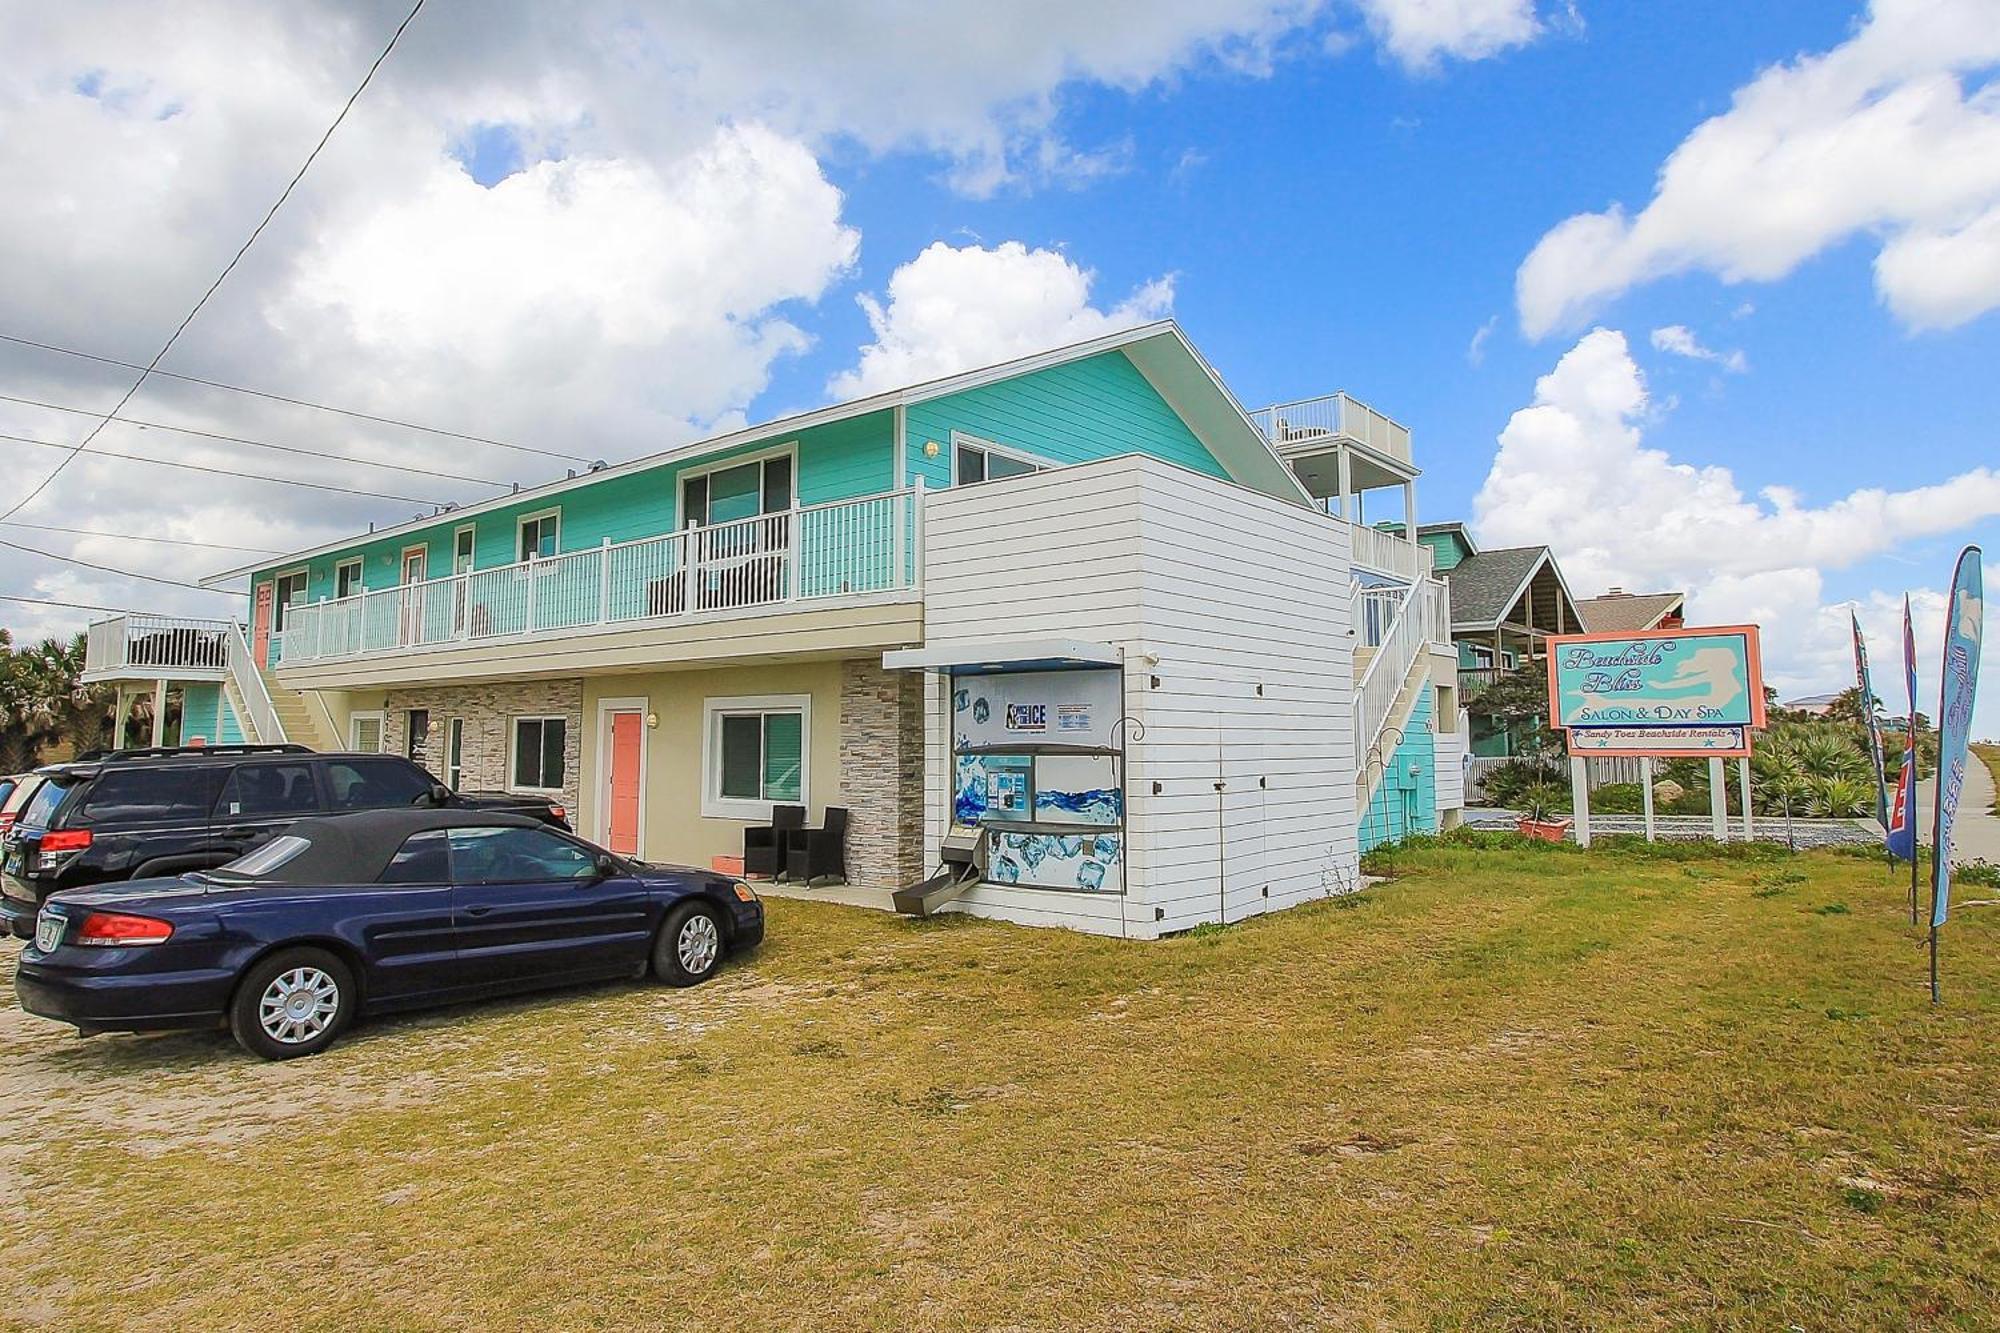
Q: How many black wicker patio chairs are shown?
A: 2